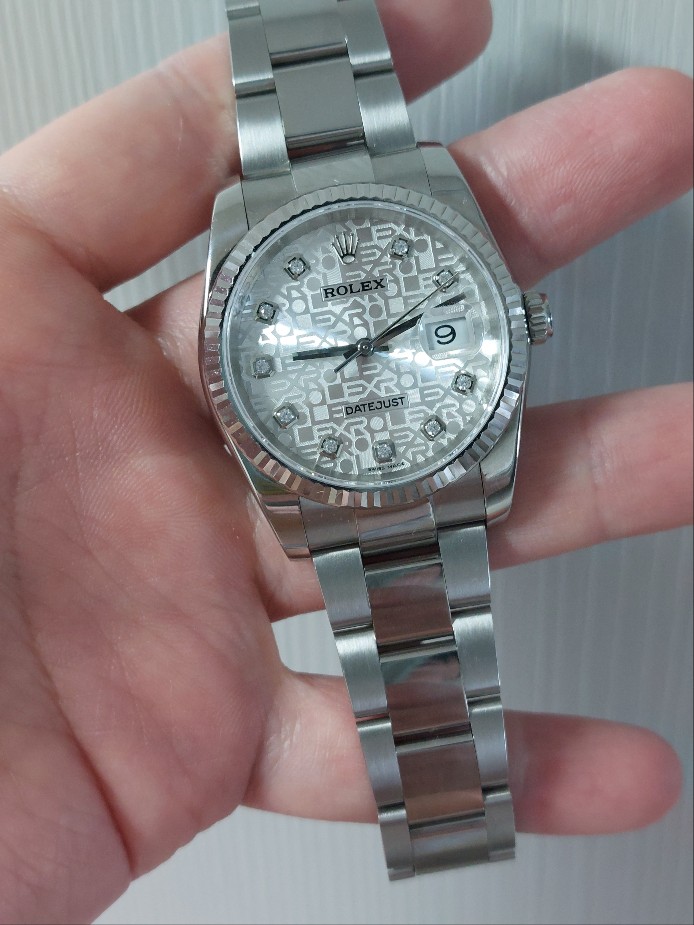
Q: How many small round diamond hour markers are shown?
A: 10